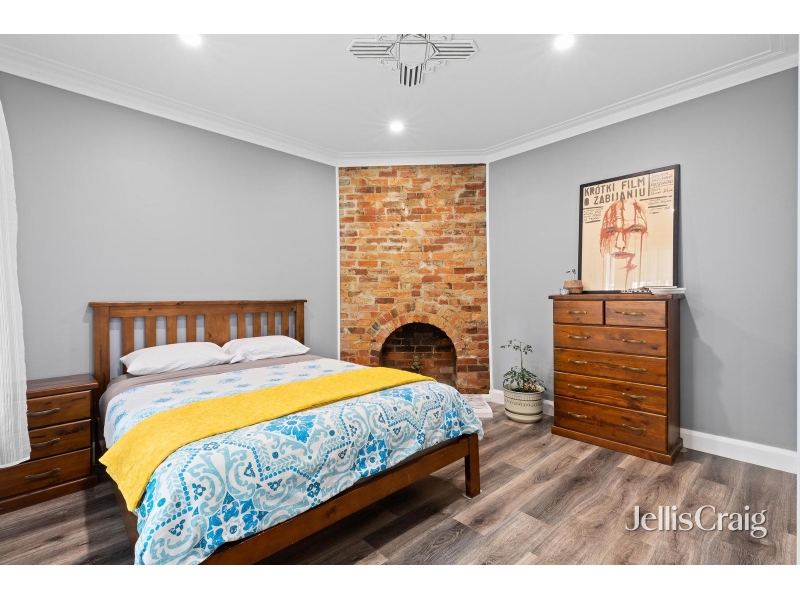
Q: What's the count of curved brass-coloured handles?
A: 13